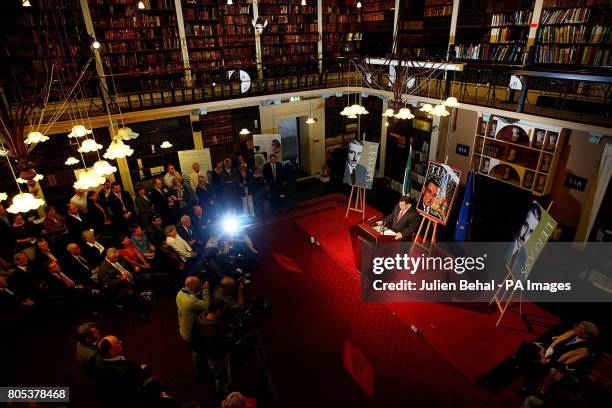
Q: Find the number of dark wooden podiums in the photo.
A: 1